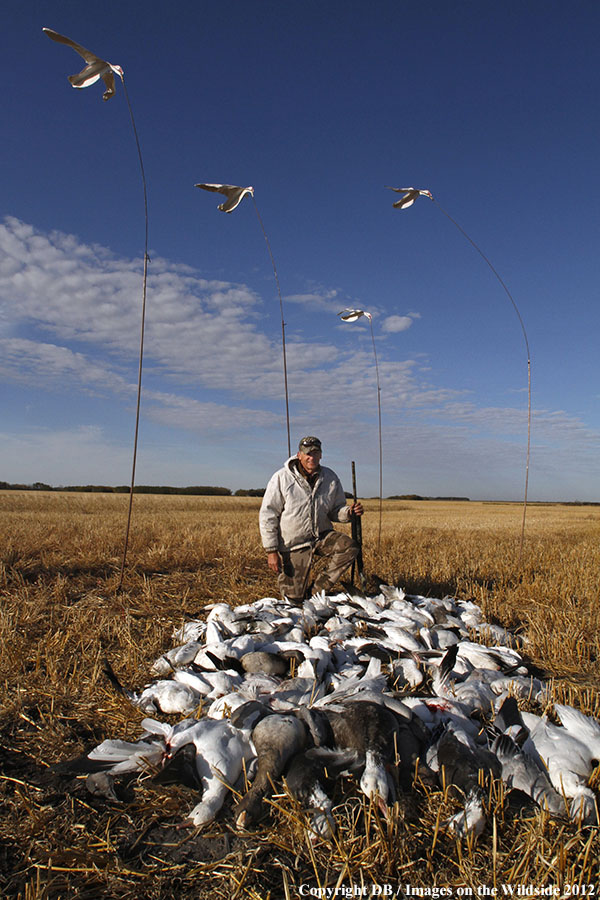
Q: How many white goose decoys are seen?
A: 4